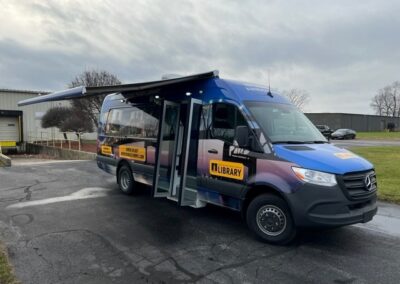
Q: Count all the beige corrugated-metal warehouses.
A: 1